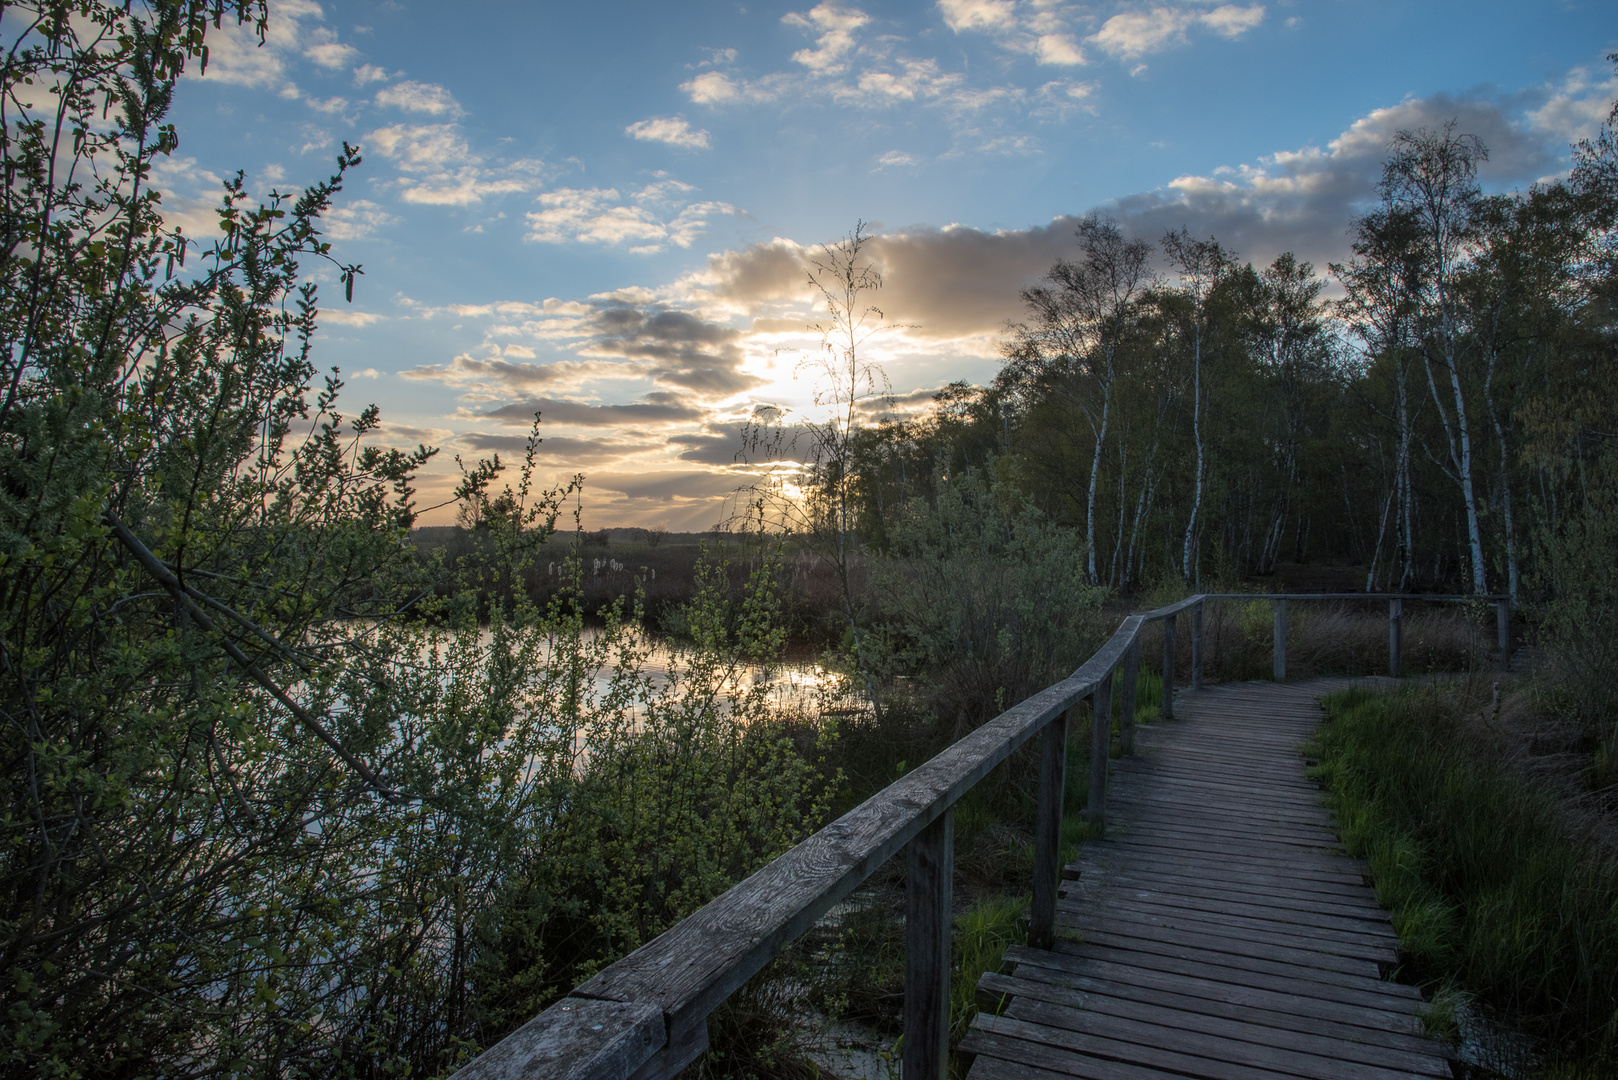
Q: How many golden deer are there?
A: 0